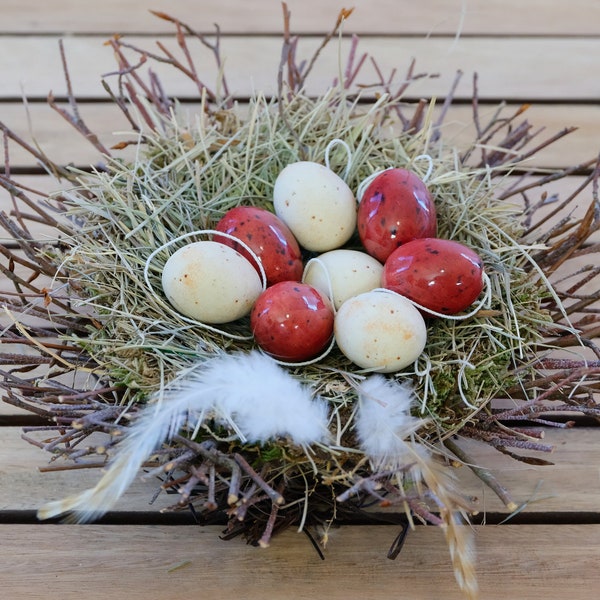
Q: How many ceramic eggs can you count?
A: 8